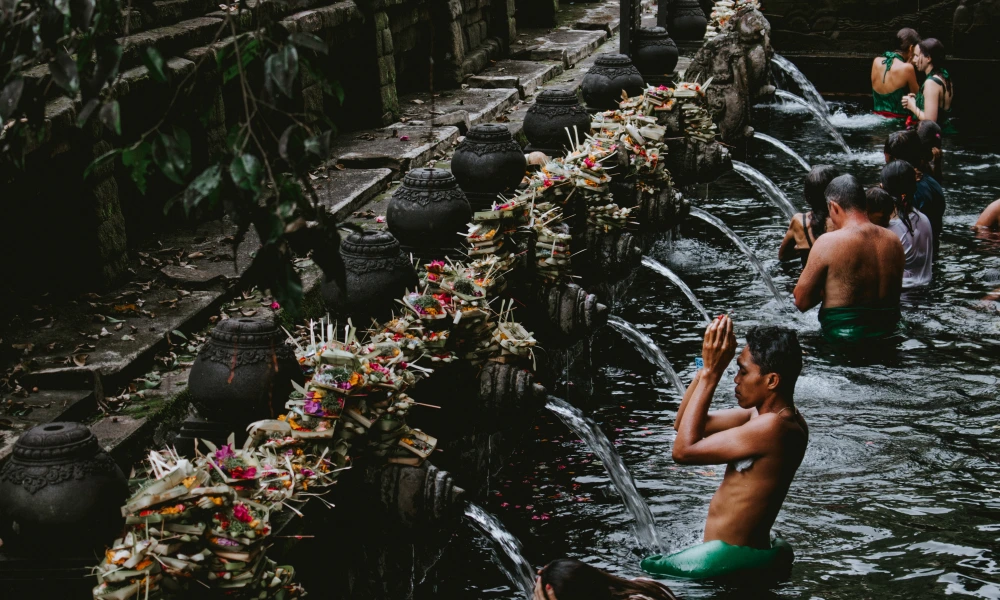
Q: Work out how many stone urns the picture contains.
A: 9